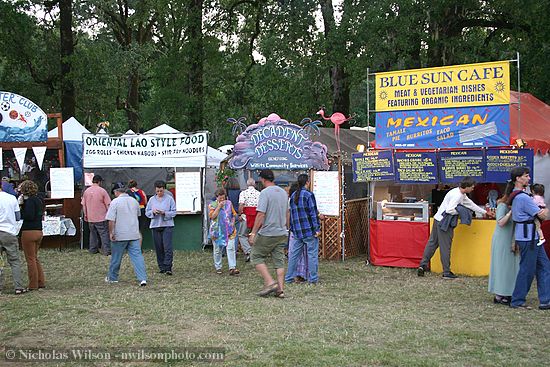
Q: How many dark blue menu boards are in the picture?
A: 4